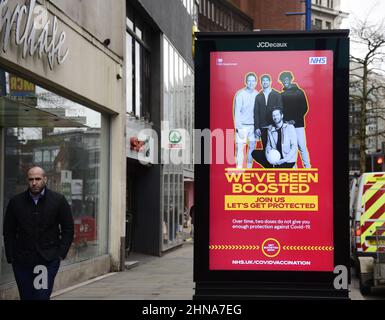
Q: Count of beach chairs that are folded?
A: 0